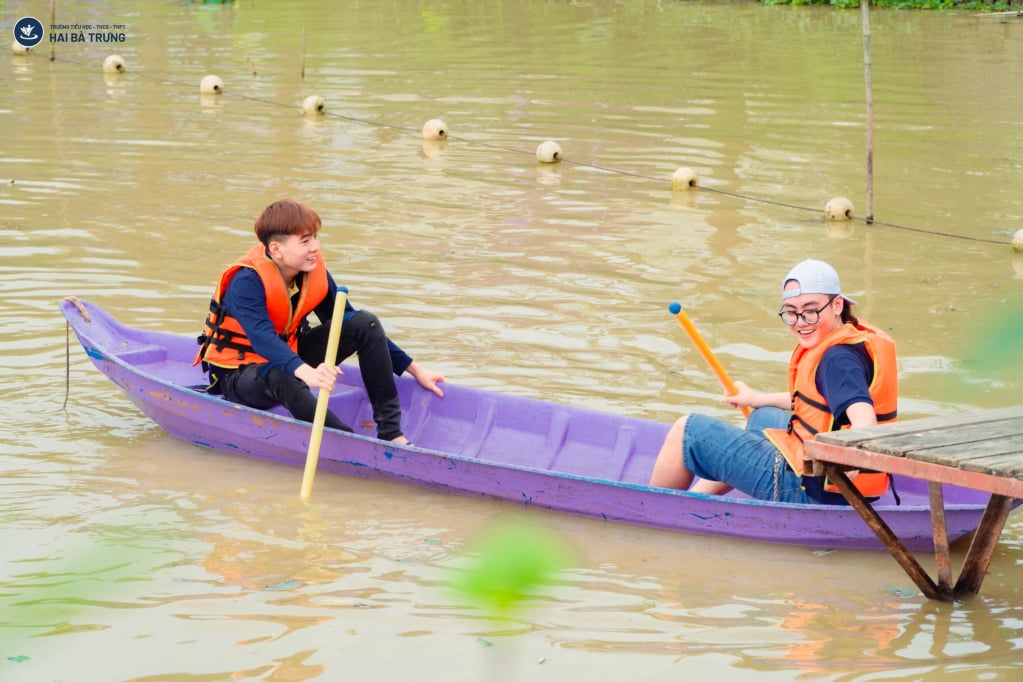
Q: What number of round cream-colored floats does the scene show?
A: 9